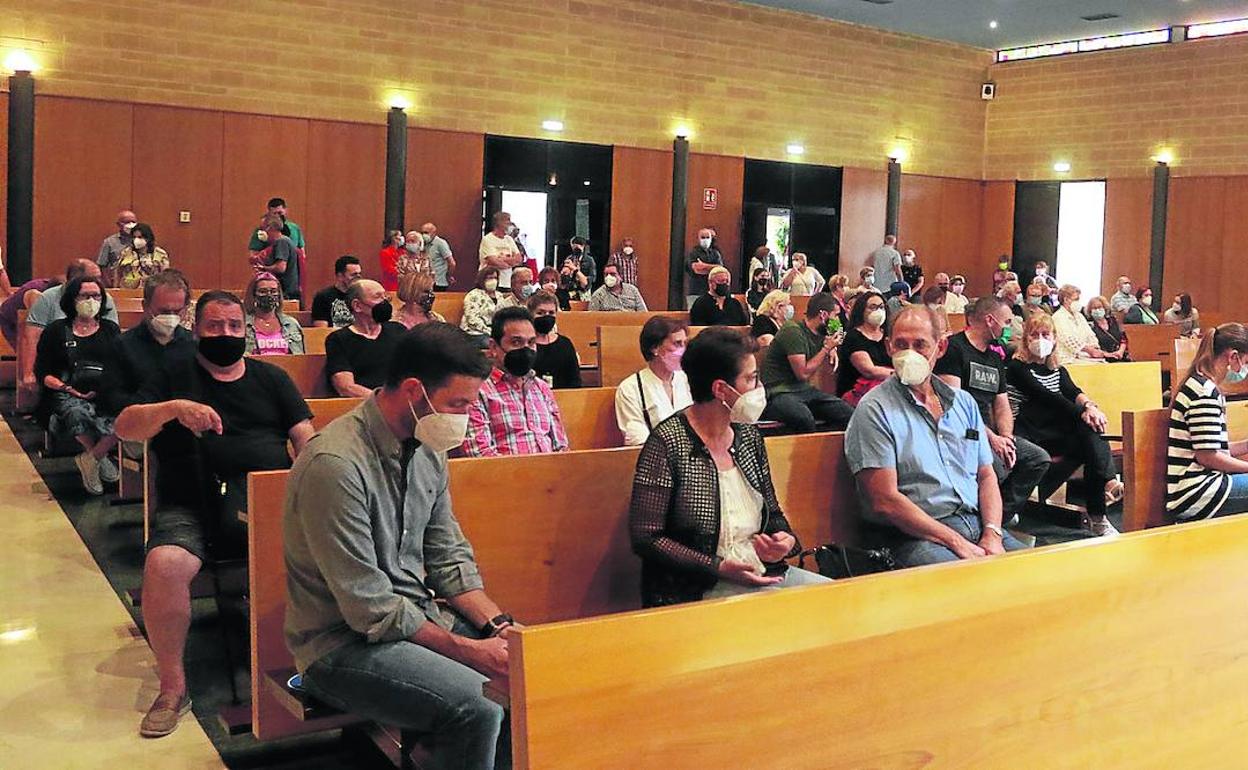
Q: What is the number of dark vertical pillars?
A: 5